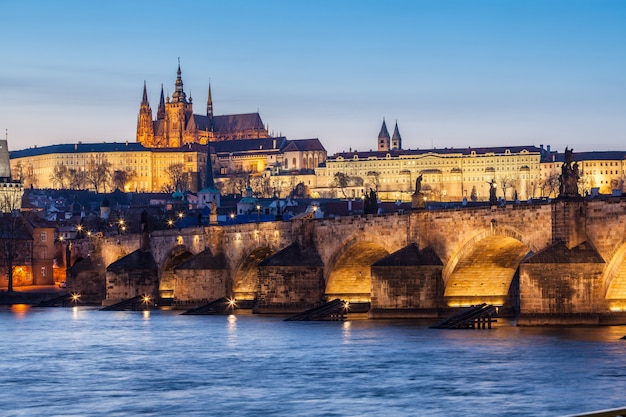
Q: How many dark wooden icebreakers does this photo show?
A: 5